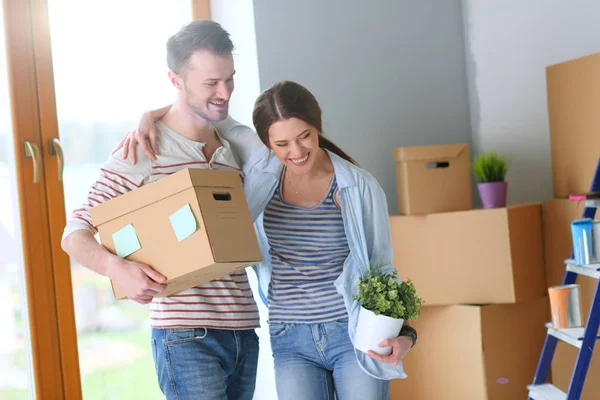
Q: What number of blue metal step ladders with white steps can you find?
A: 1